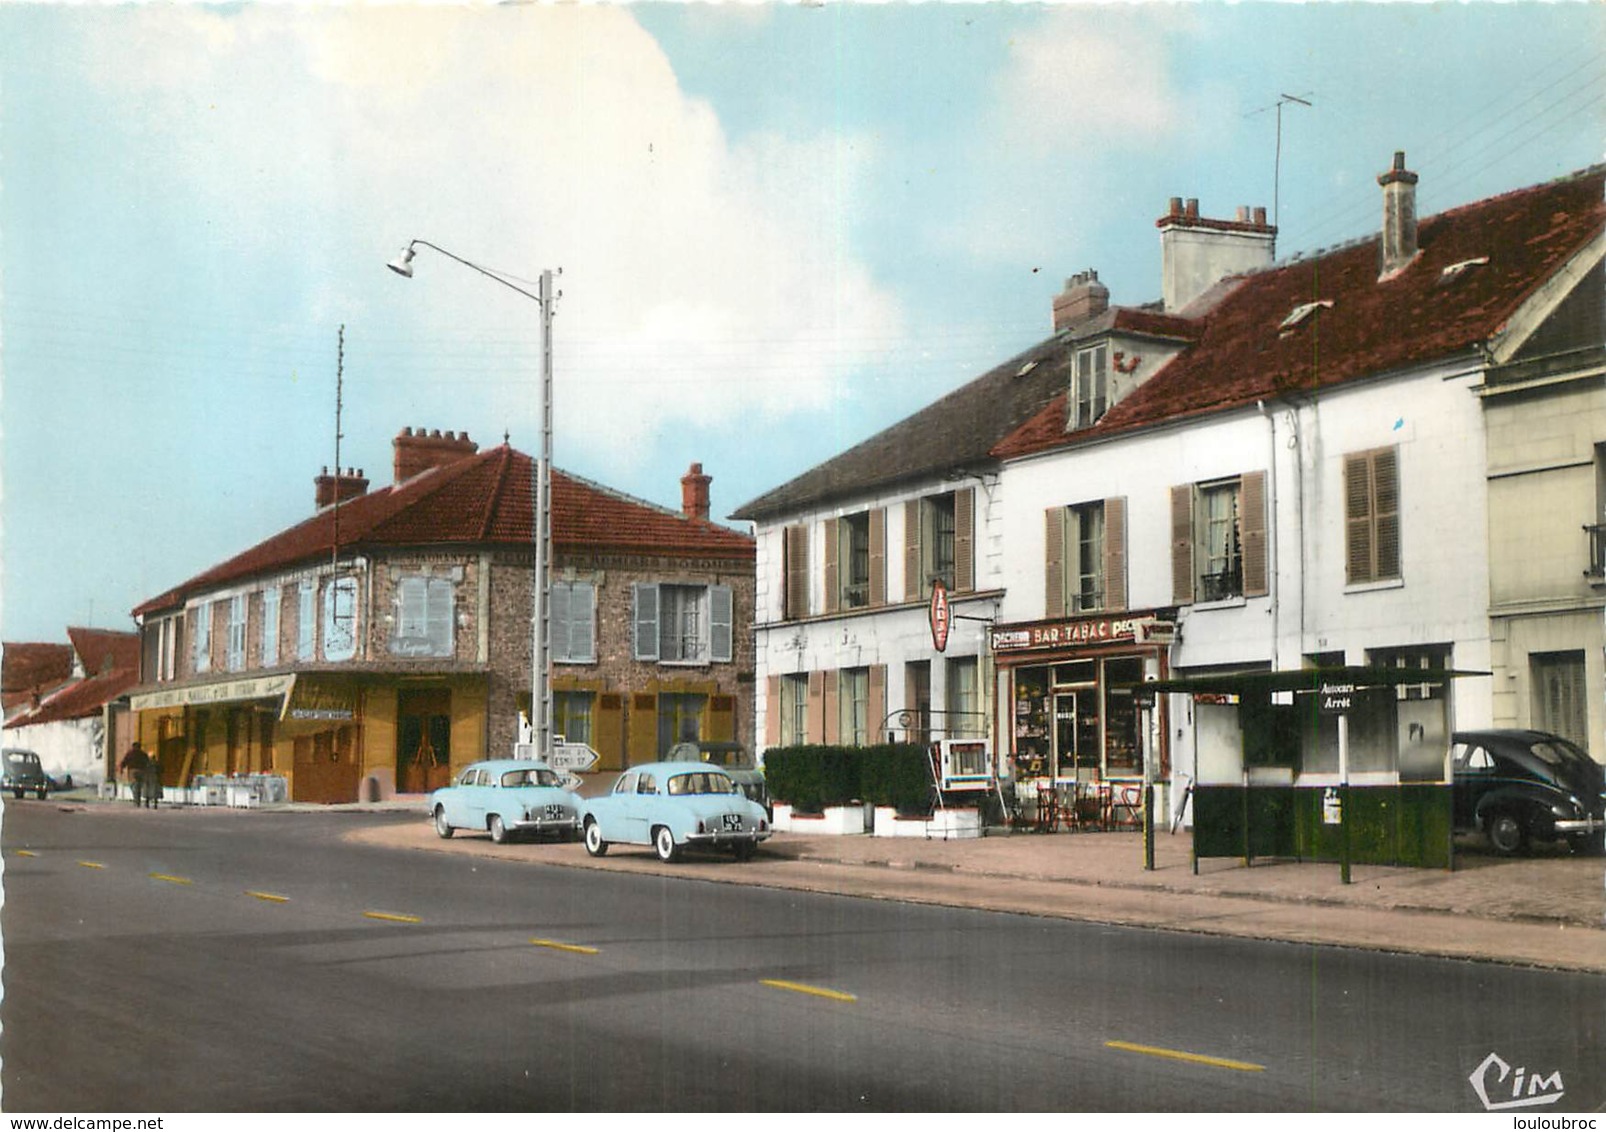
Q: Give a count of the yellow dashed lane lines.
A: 8